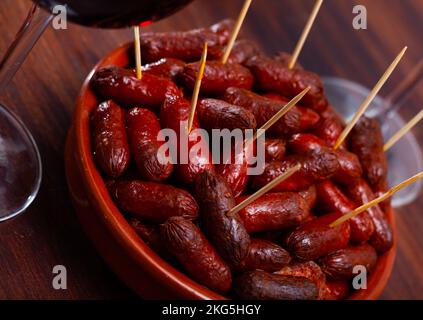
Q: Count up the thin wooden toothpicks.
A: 9